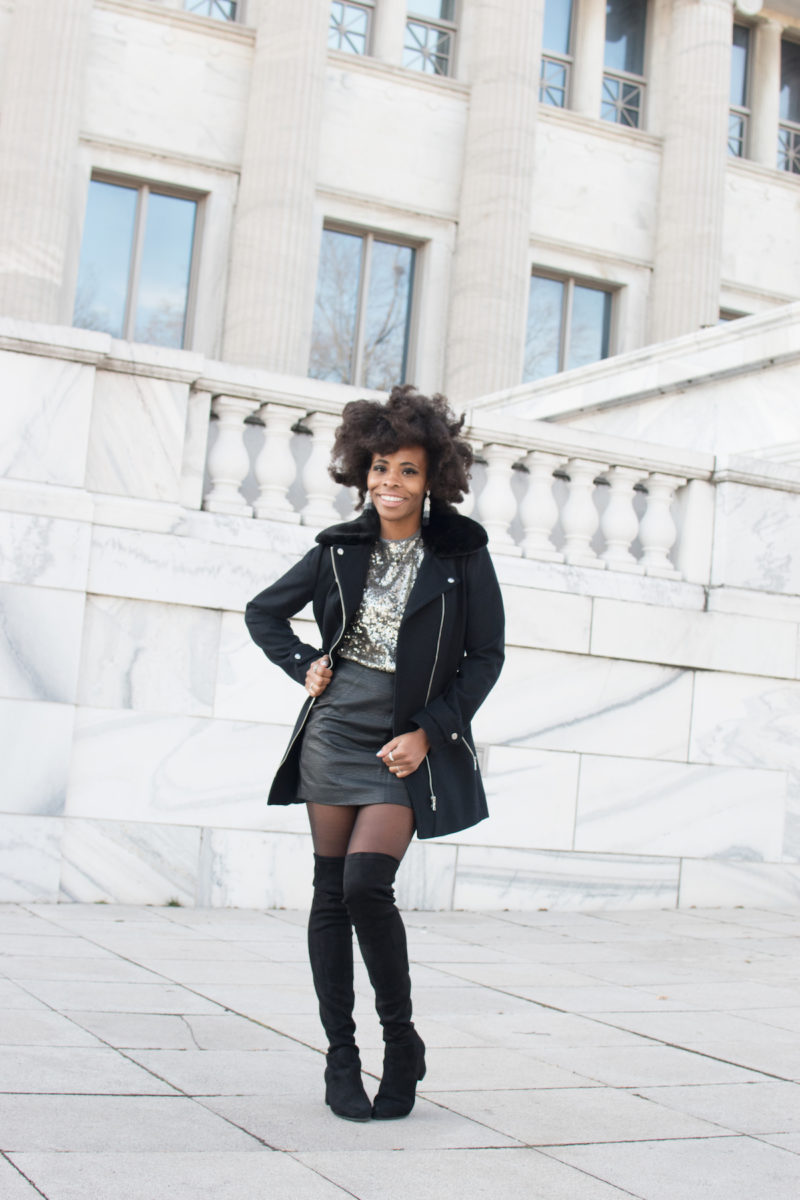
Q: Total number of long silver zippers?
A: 2